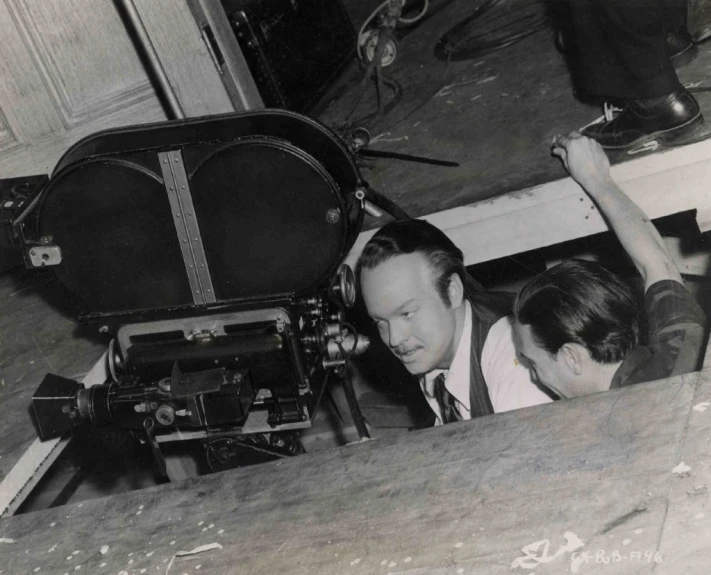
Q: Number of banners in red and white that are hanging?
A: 0